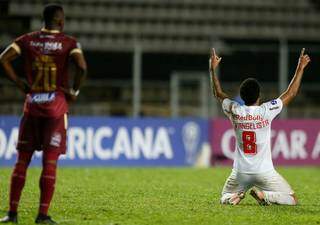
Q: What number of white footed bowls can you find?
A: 0